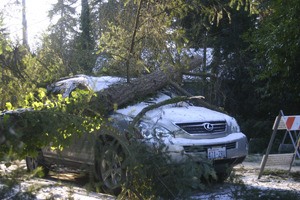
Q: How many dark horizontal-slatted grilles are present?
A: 2